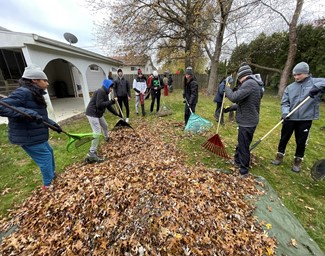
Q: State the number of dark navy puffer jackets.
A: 1